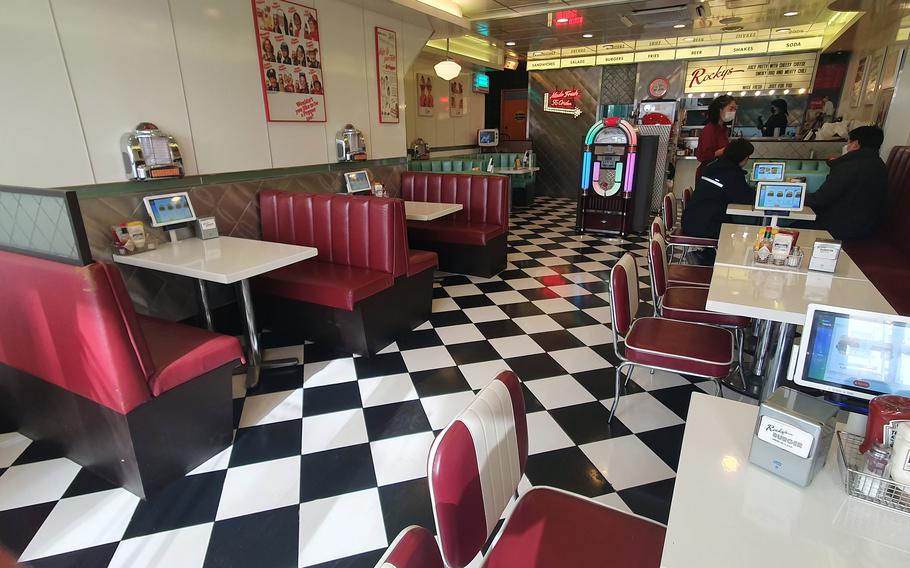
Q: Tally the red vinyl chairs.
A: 7